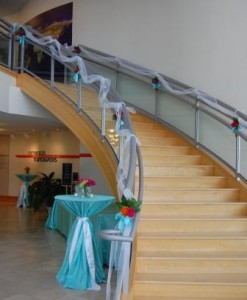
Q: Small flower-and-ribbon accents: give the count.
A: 7